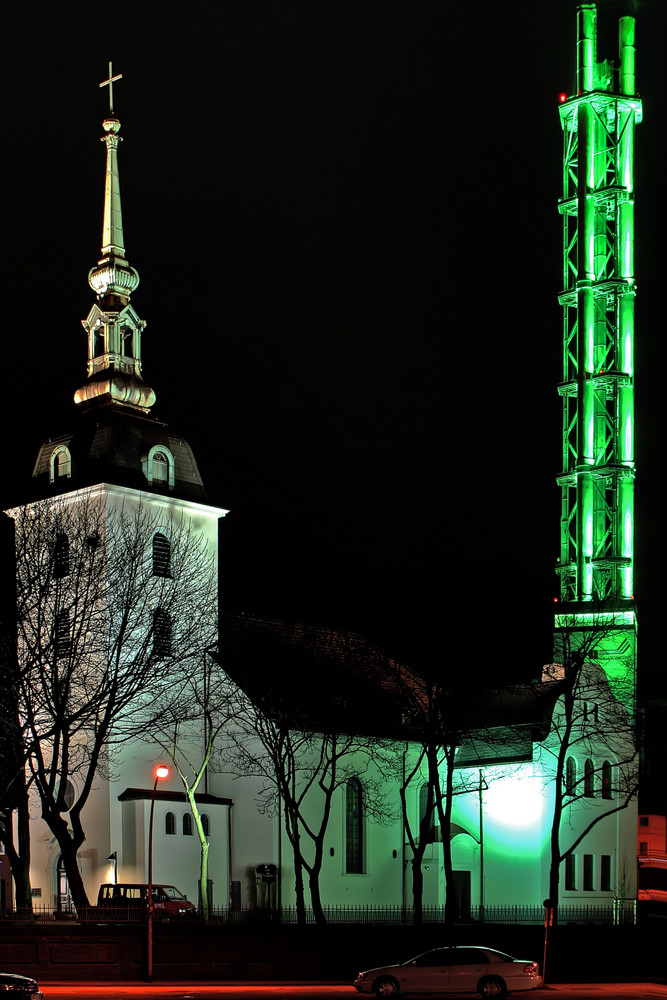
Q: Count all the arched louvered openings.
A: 4